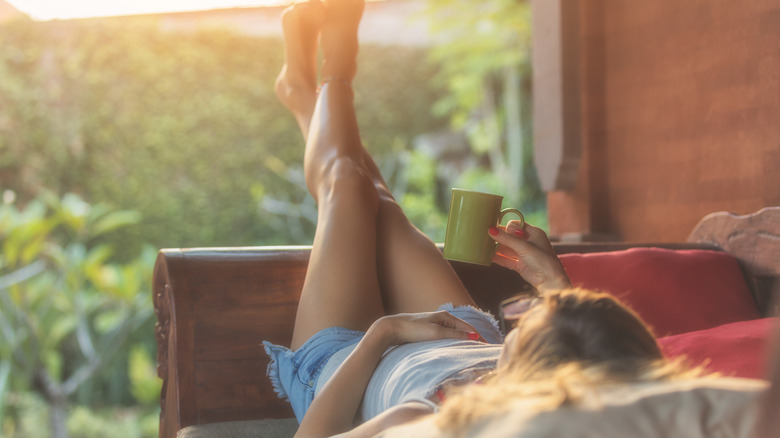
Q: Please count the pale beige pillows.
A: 1